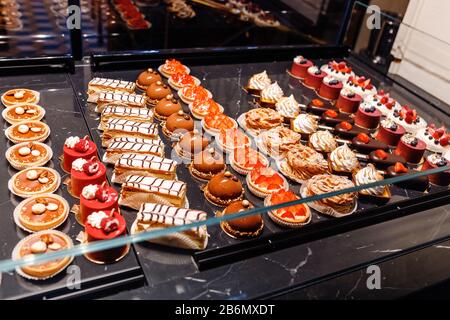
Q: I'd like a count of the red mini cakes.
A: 12